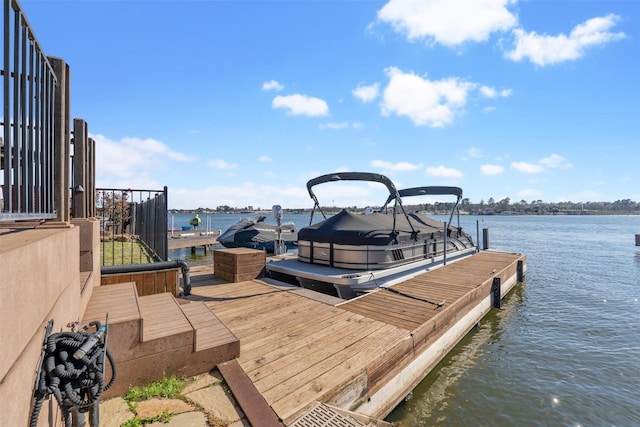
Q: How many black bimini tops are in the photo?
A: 2